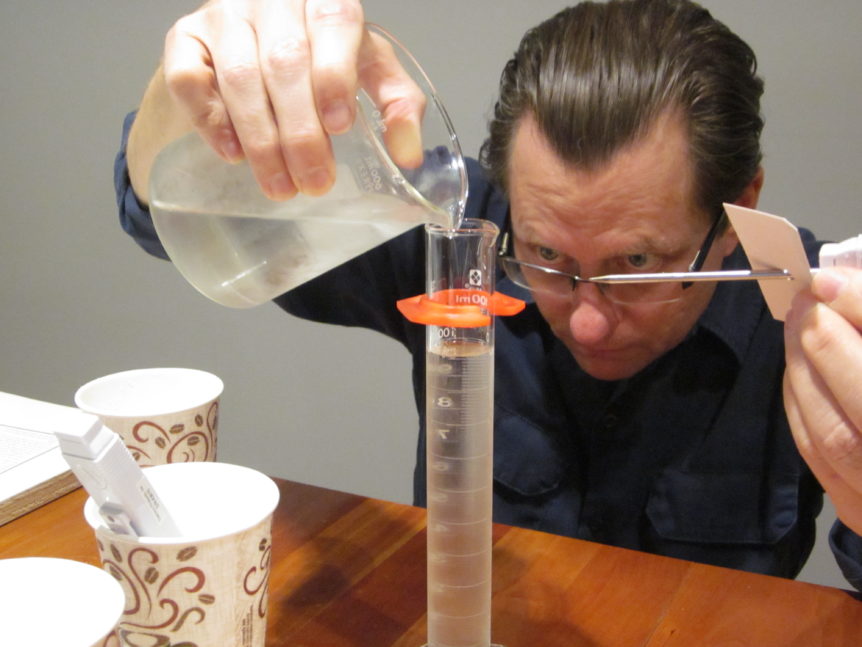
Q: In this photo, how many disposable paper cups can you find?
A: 3